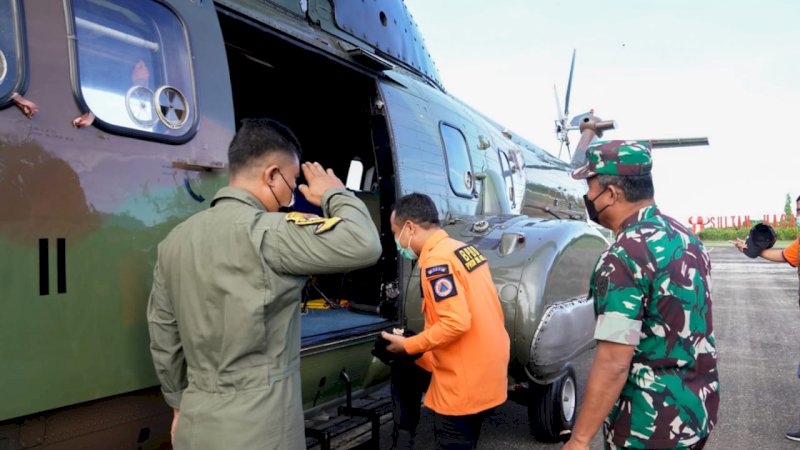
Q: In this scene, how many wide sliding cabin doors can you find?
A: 1